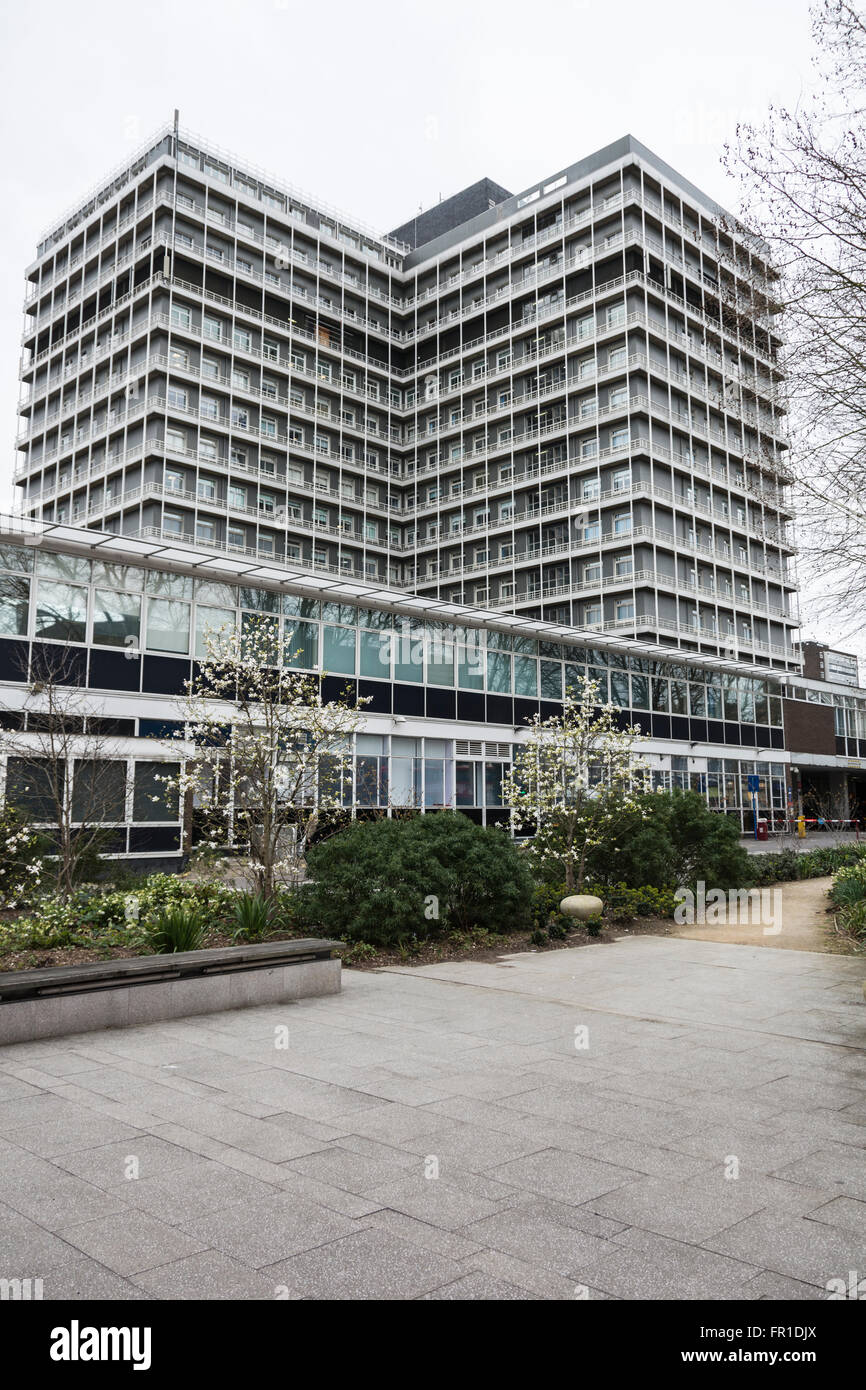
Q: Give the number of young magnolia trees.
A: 2